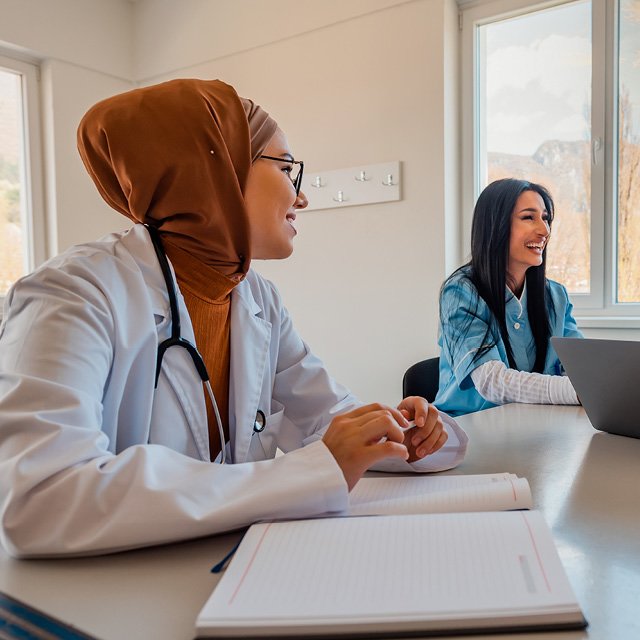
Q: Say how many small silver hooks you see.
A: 4